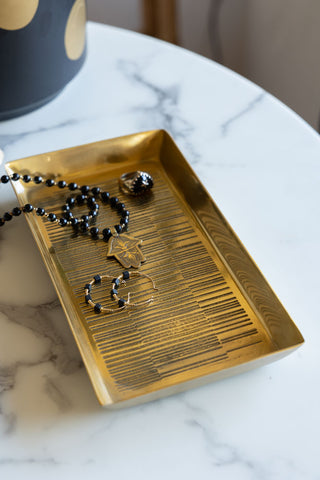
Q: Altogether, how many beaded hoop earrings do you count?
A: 2